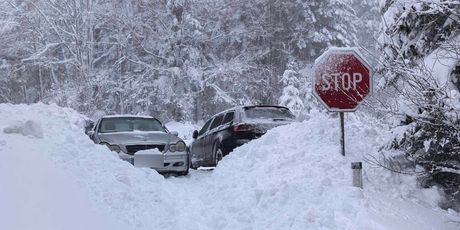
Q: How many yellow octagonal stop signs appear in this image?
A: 0